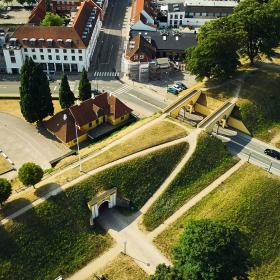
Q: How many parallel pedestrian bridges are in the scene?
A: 2